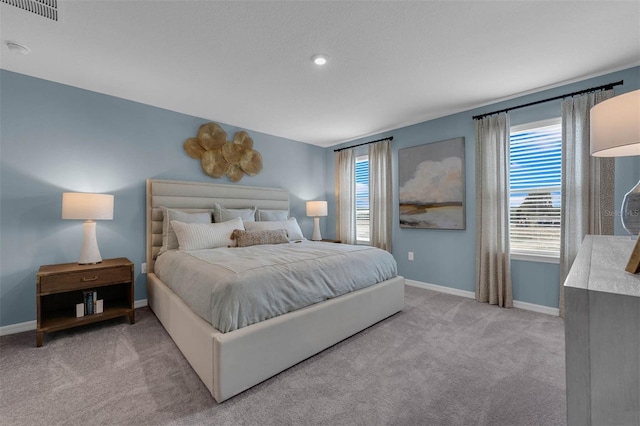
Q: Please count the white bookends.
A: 2